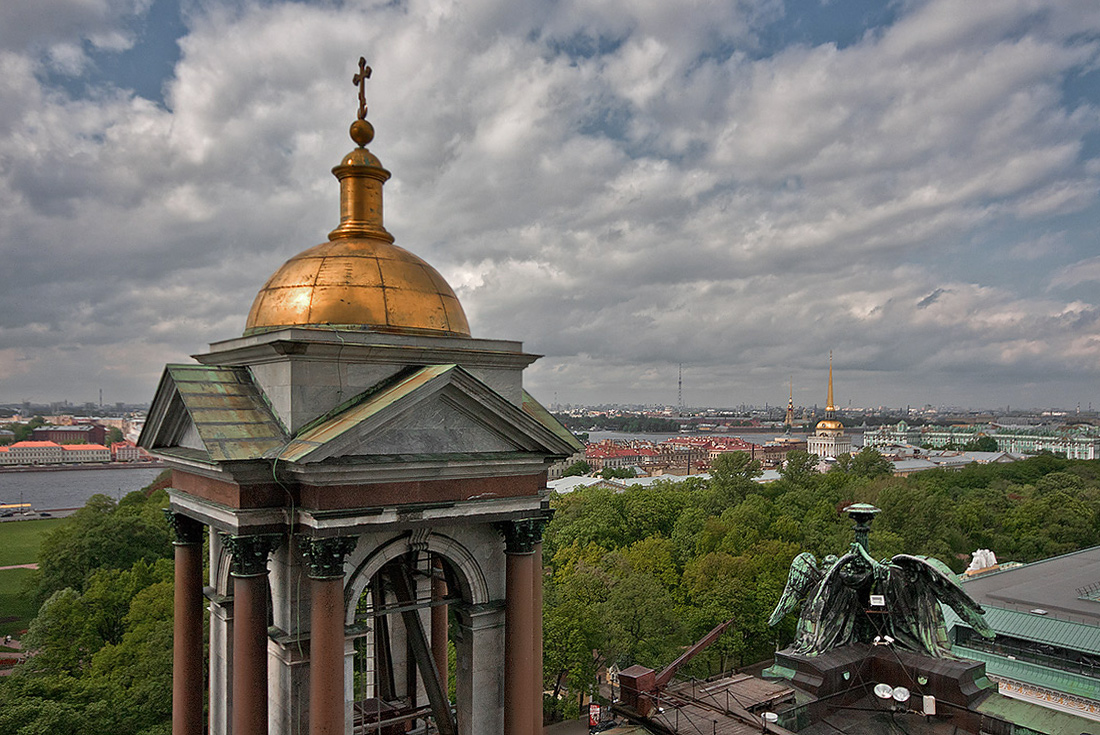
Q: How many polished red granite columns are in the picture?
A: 6